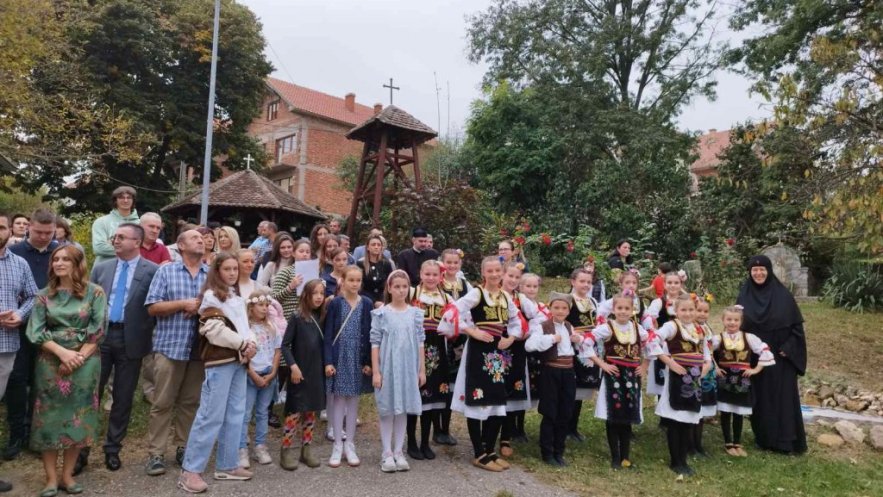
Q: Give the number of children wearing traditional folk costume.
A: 13